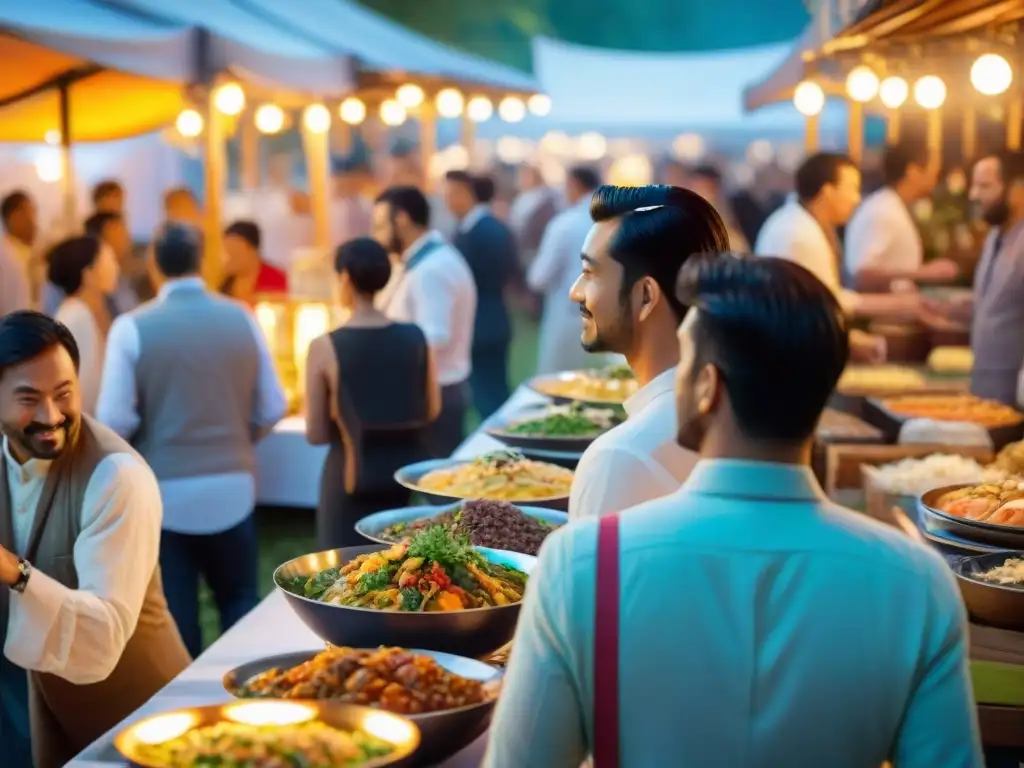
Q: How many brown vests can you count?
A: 1